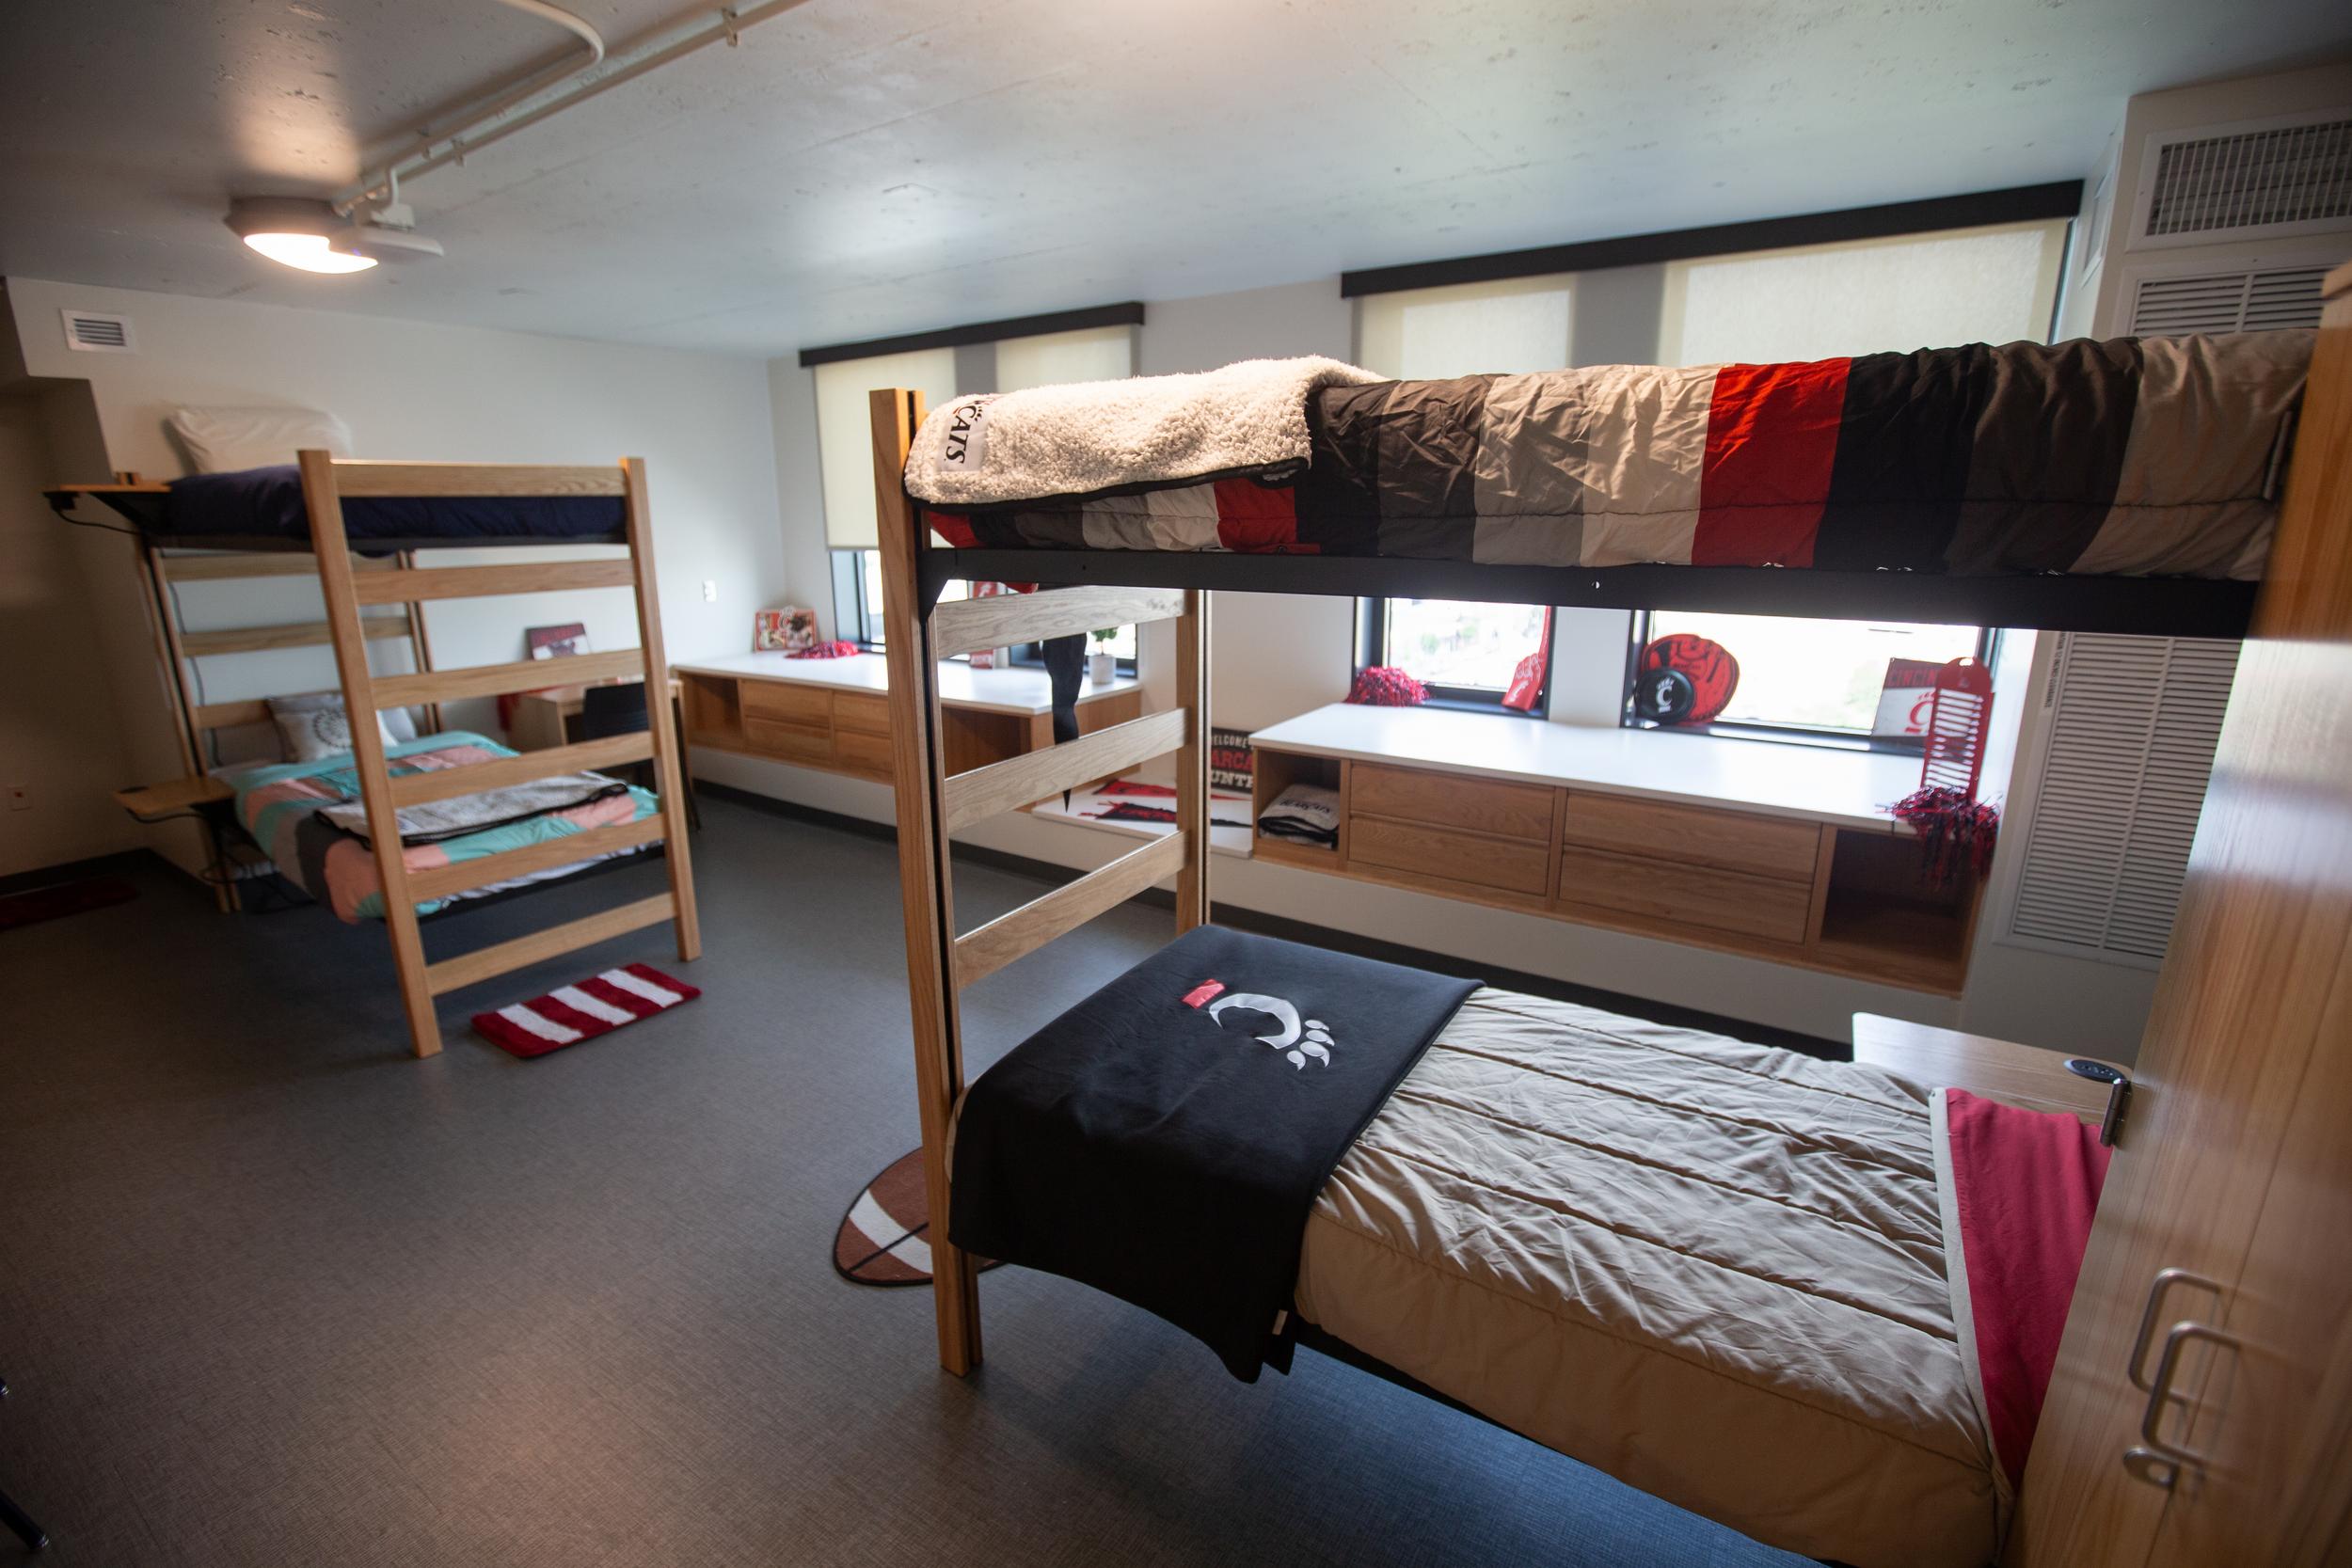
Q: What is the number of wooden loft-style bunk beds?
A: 2